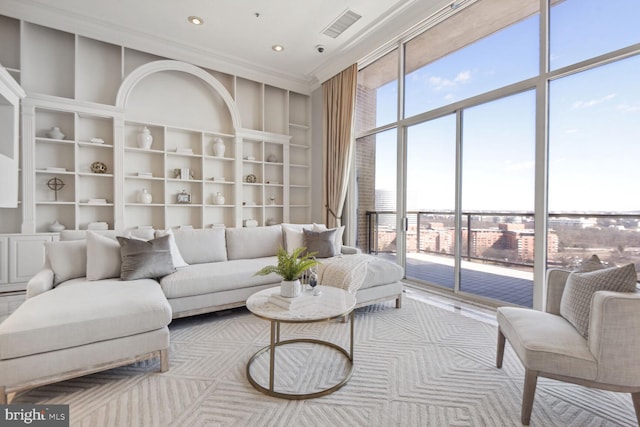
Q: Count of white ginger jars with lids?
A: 2